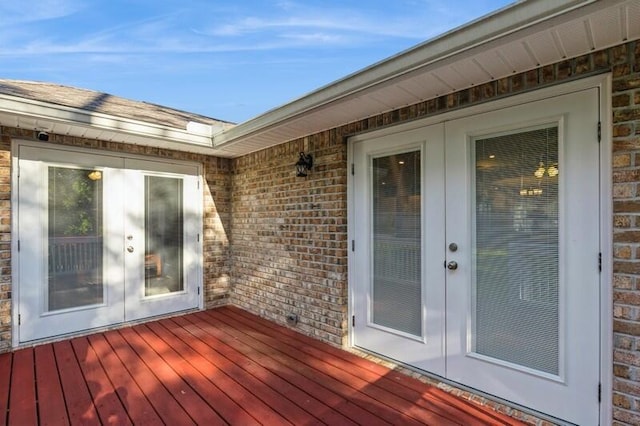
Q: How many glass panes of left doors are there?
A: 2